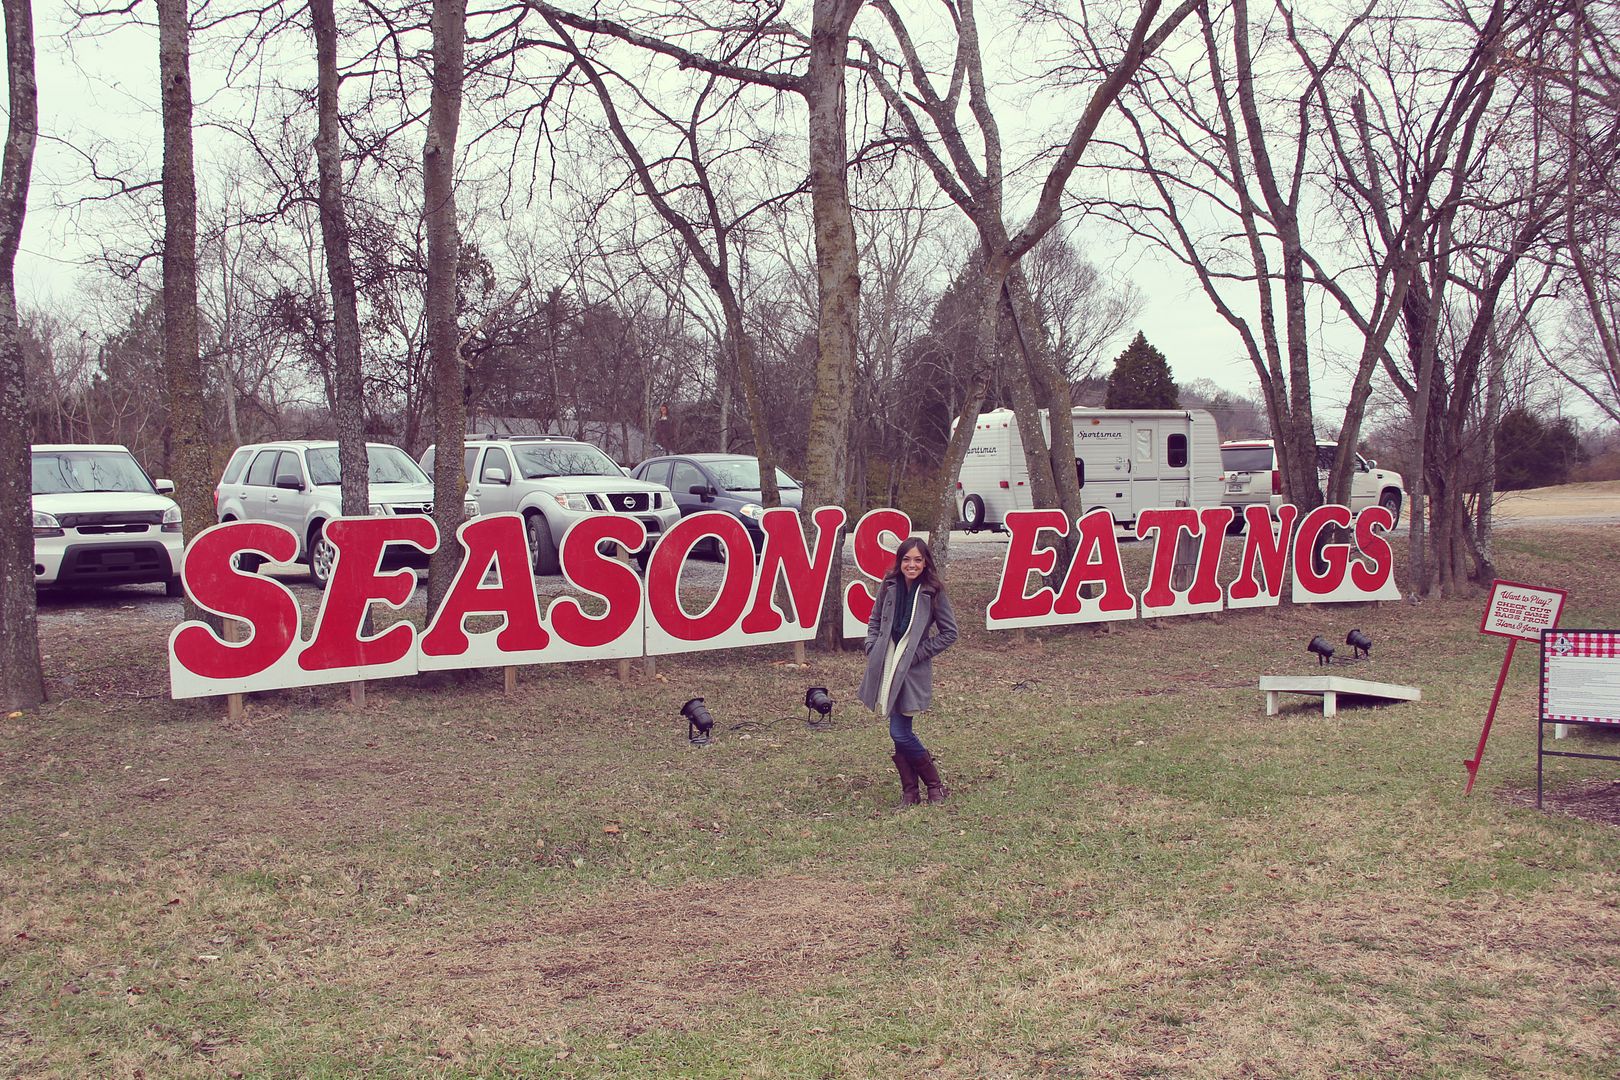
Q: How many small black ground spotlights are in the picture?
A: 4